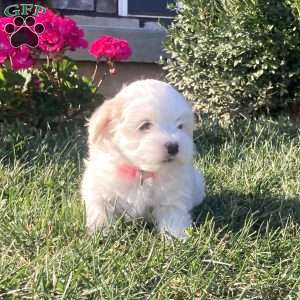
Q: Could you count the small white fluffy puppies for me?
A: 1